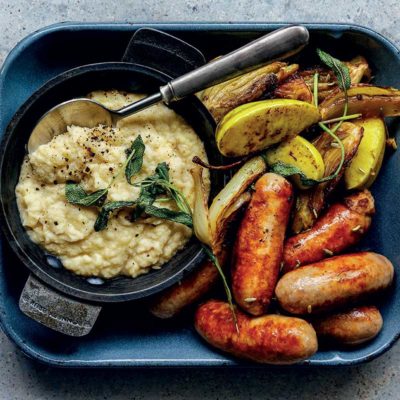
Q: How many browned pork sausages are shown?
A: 6